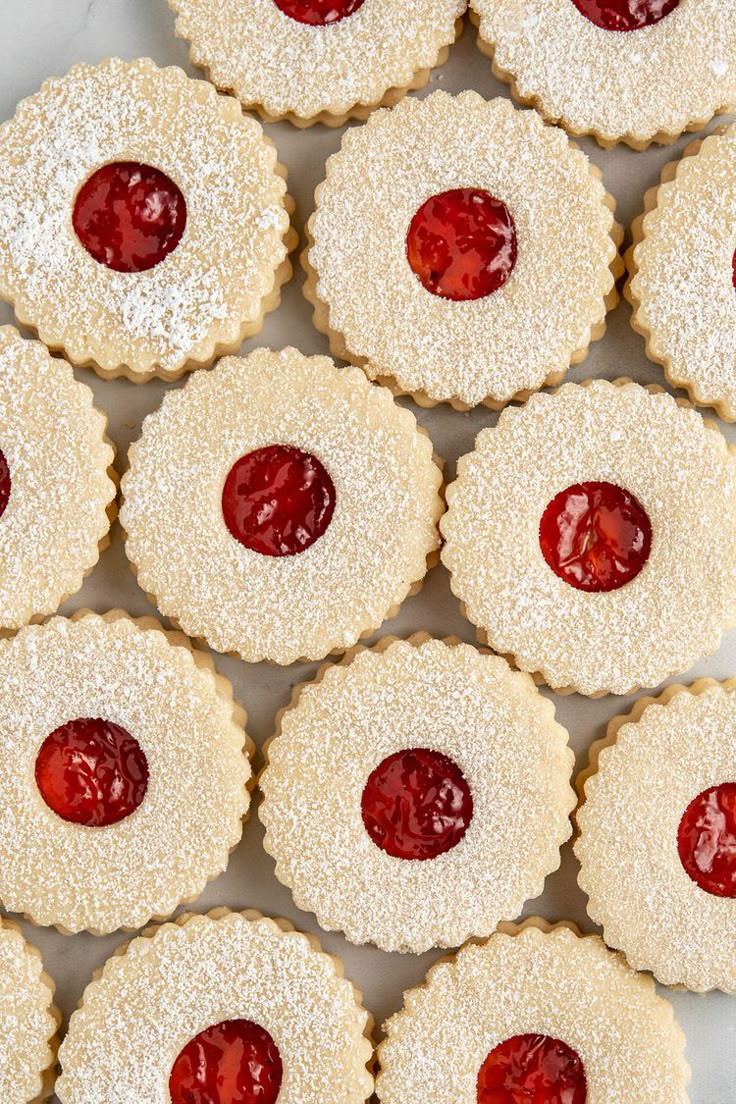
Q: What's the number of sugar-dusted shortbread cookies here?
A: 14